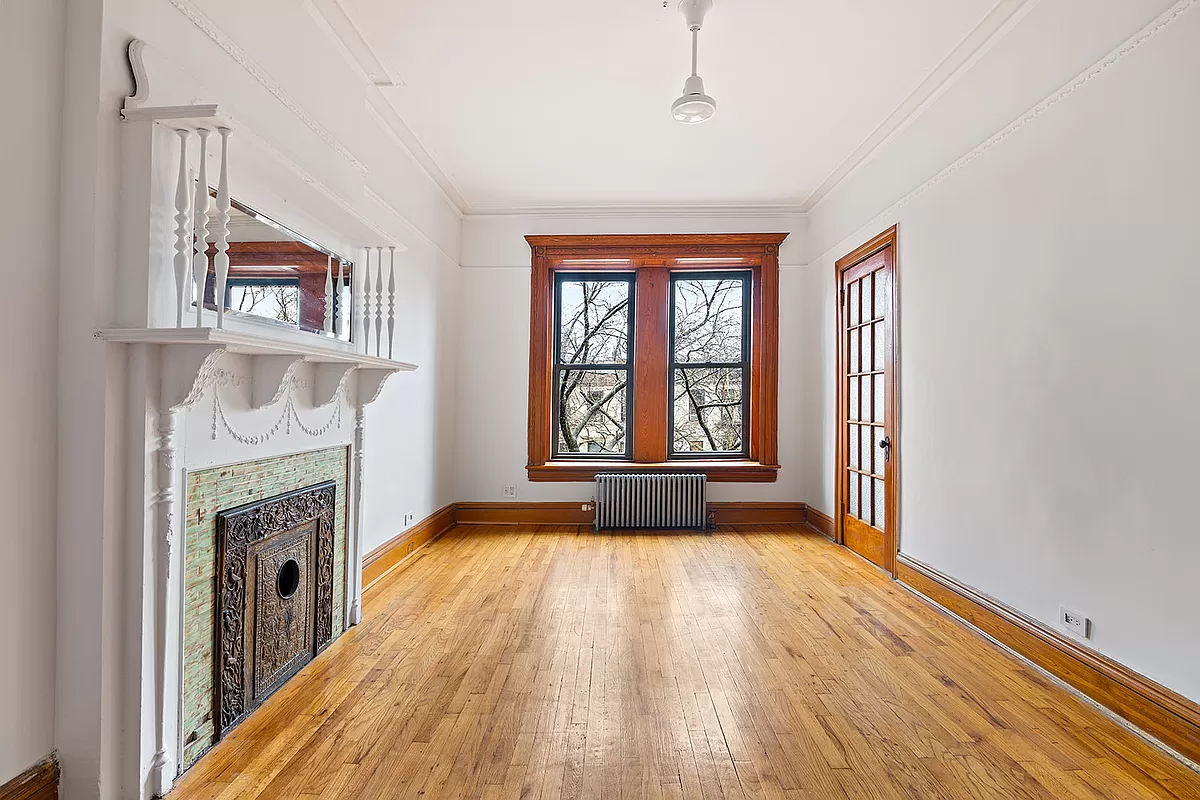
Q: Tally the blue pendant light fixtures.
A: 0